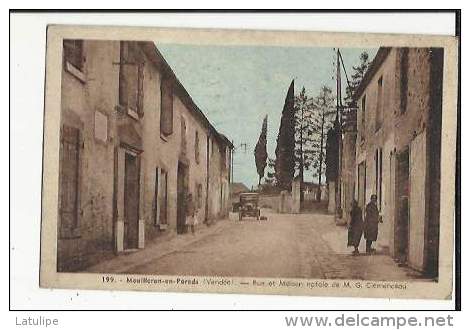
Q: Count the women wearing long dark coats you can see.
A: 2